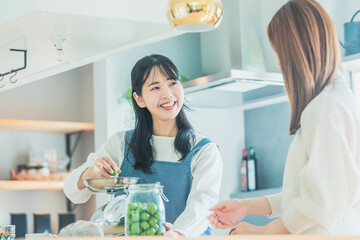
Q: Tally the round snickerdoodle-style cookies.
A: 0